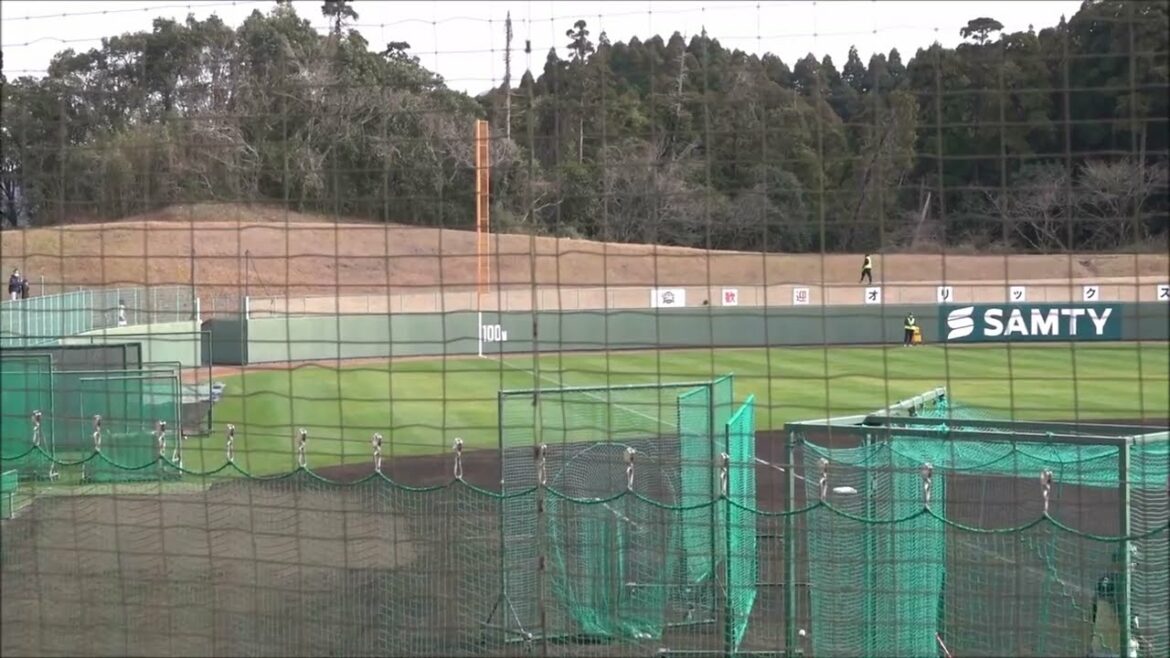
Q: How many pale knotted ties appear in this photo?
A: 13